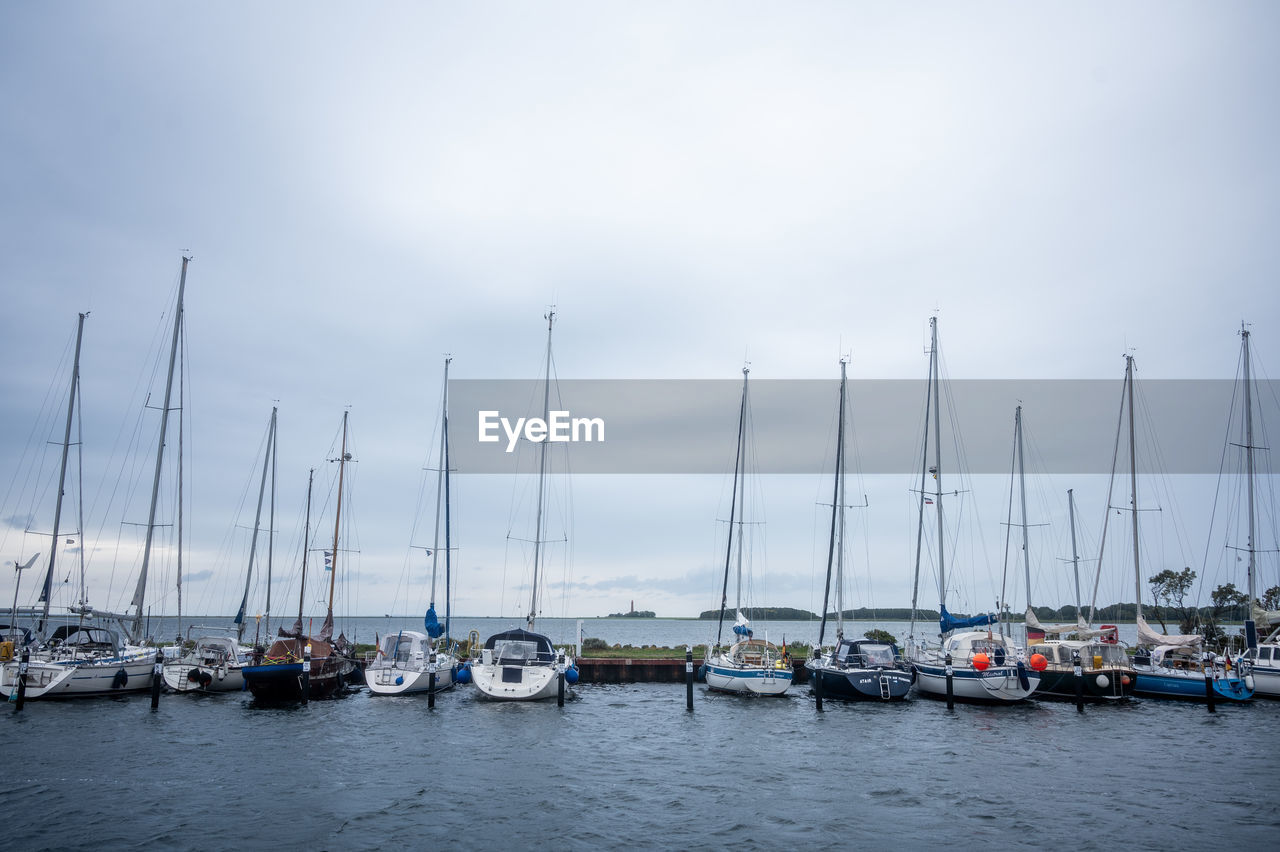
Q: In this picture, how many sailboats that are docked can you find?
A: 12